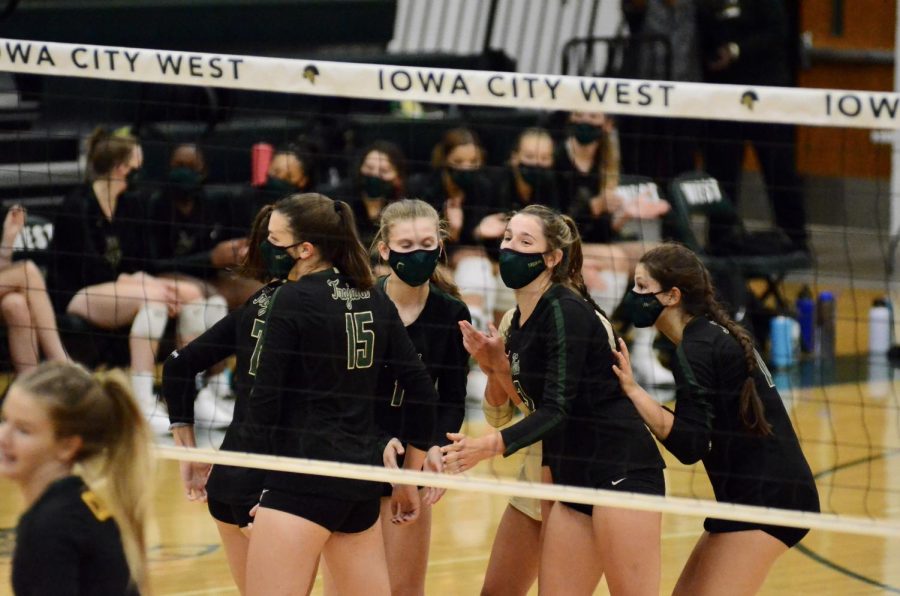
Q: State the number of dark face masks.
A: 11